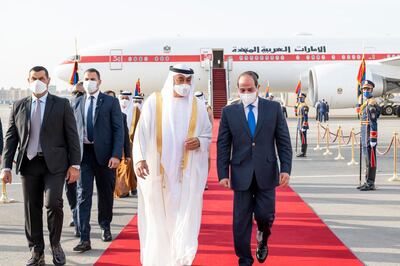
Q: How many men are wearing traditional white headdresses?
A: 4